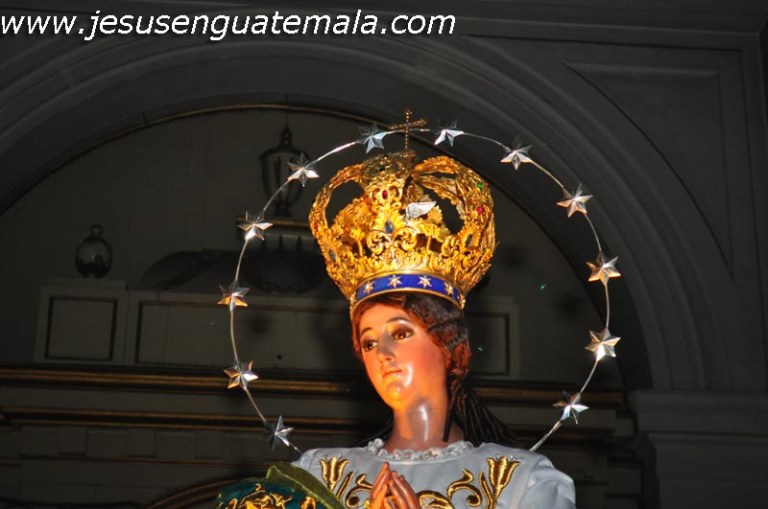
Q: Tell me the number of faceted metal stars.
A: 12